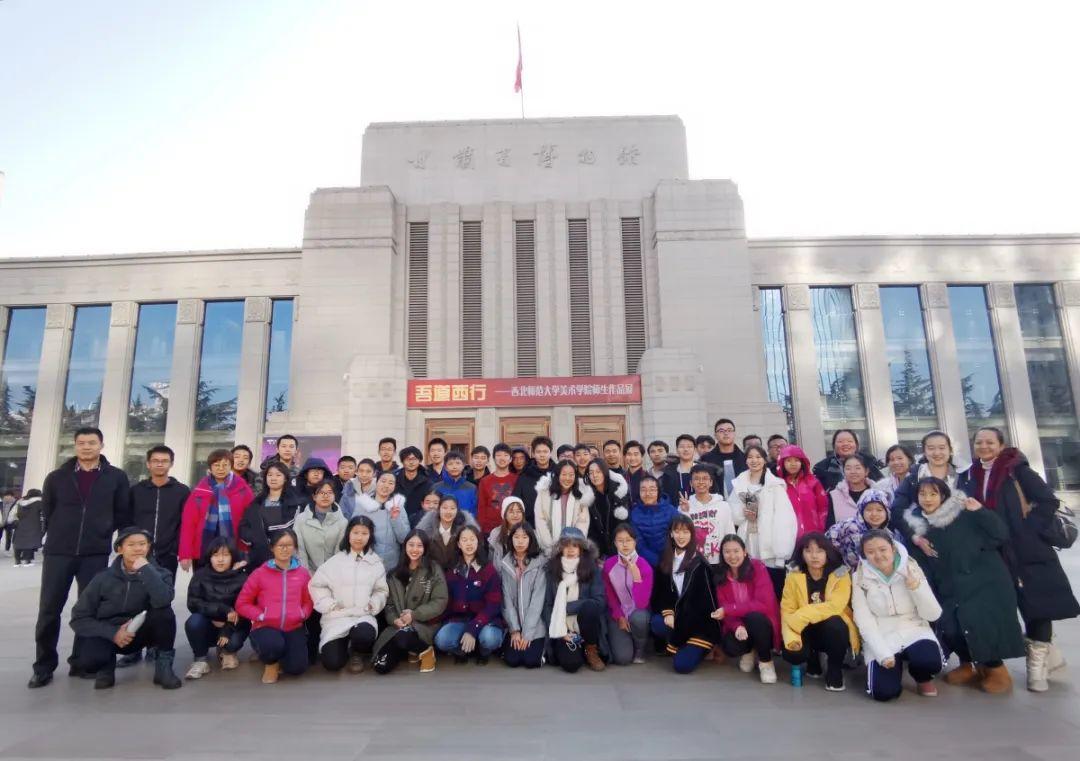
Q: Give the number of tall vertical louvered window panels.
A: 5